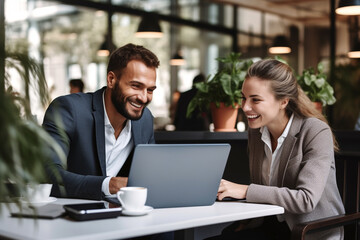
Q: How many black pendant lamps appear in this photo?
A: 6